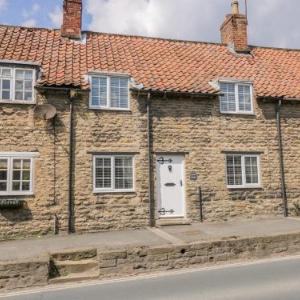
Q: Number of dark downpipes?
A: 3